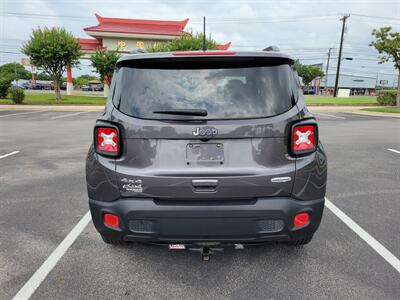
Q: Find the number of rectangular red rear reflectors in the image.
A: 2